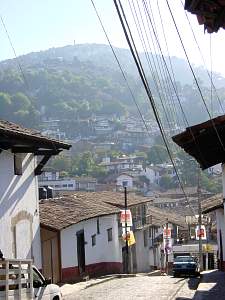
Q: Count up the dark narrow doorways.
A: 1